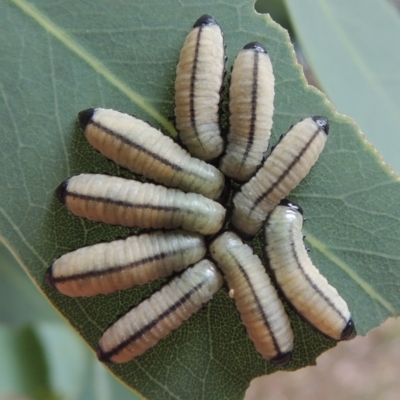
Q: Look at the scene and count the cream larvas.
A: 9